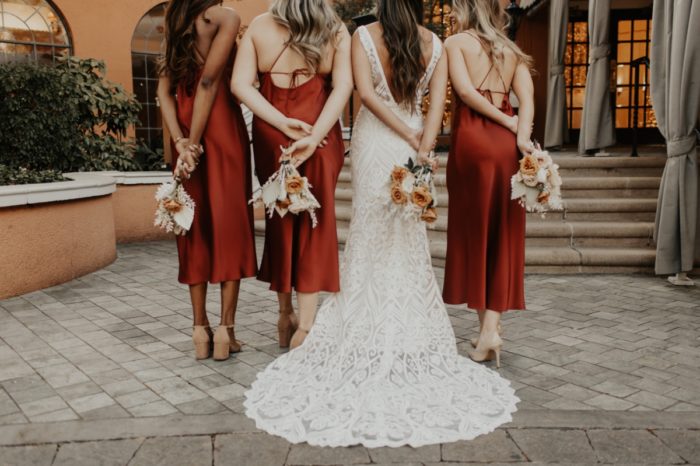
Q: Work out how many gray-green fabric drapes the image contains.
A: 3